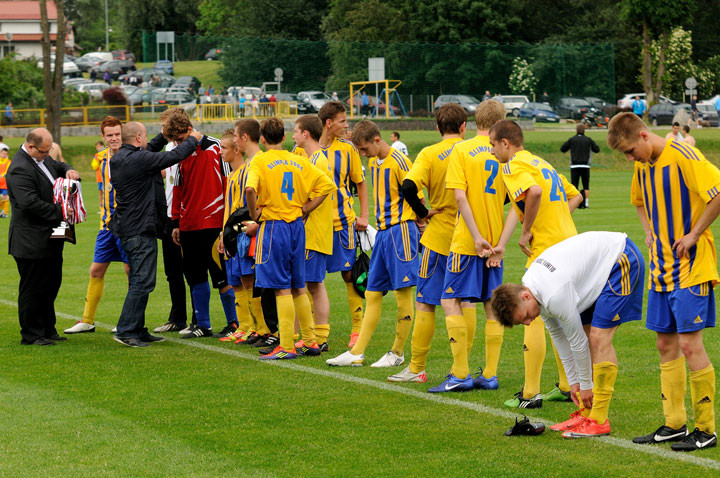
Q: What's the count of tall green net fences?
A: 1